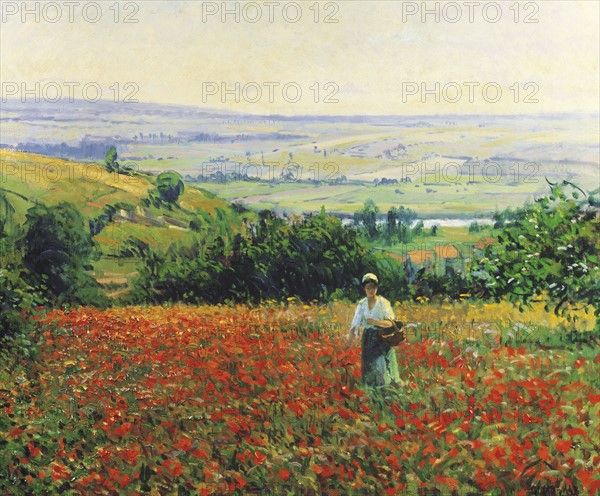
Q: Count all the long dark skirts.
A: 1